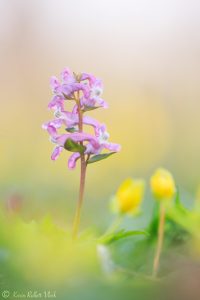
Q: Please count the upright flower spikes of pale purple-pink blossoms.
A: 1